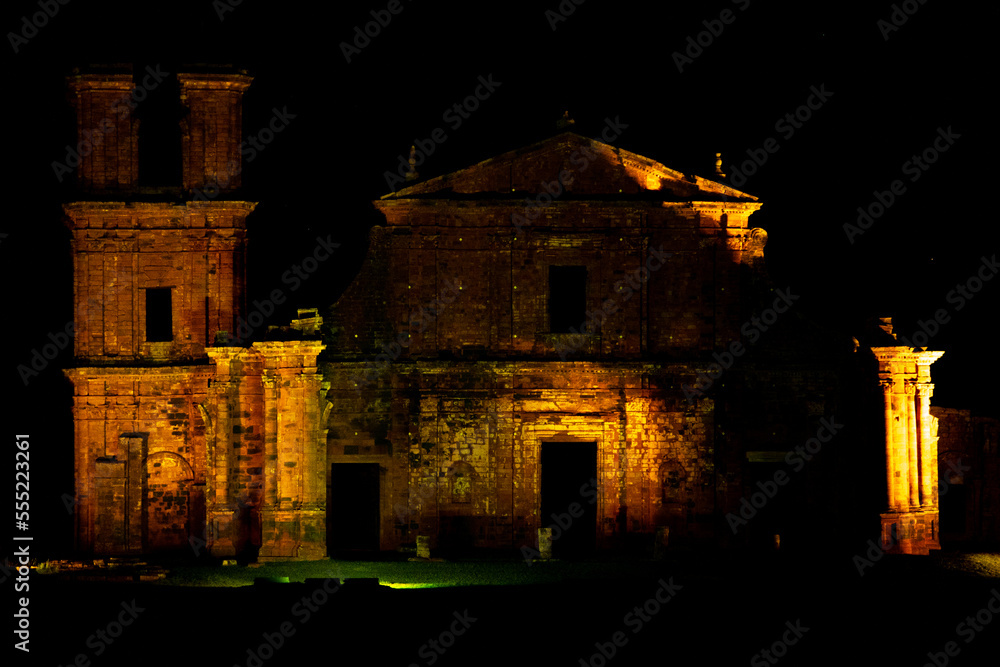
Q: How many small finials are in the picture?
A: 3